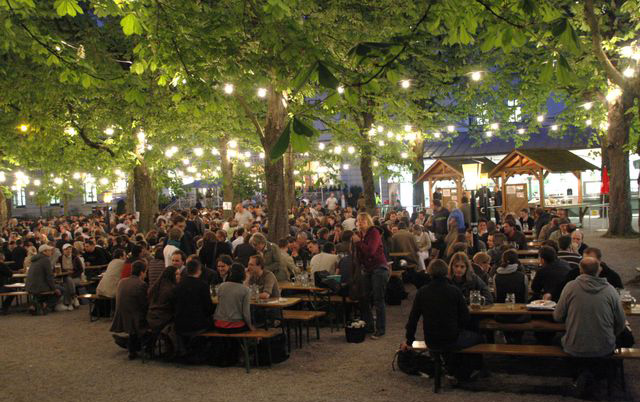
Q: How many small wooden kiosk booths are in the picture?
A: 2